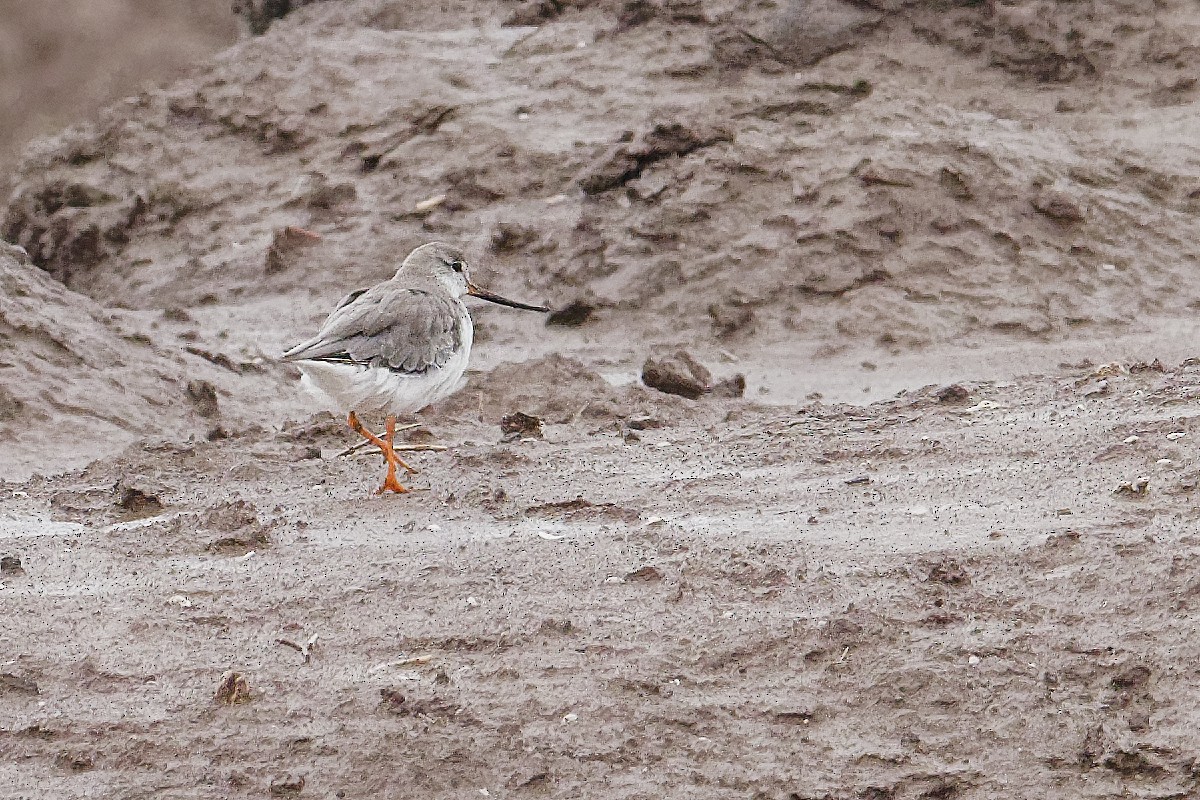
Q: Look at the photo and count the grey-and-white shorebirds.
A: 1